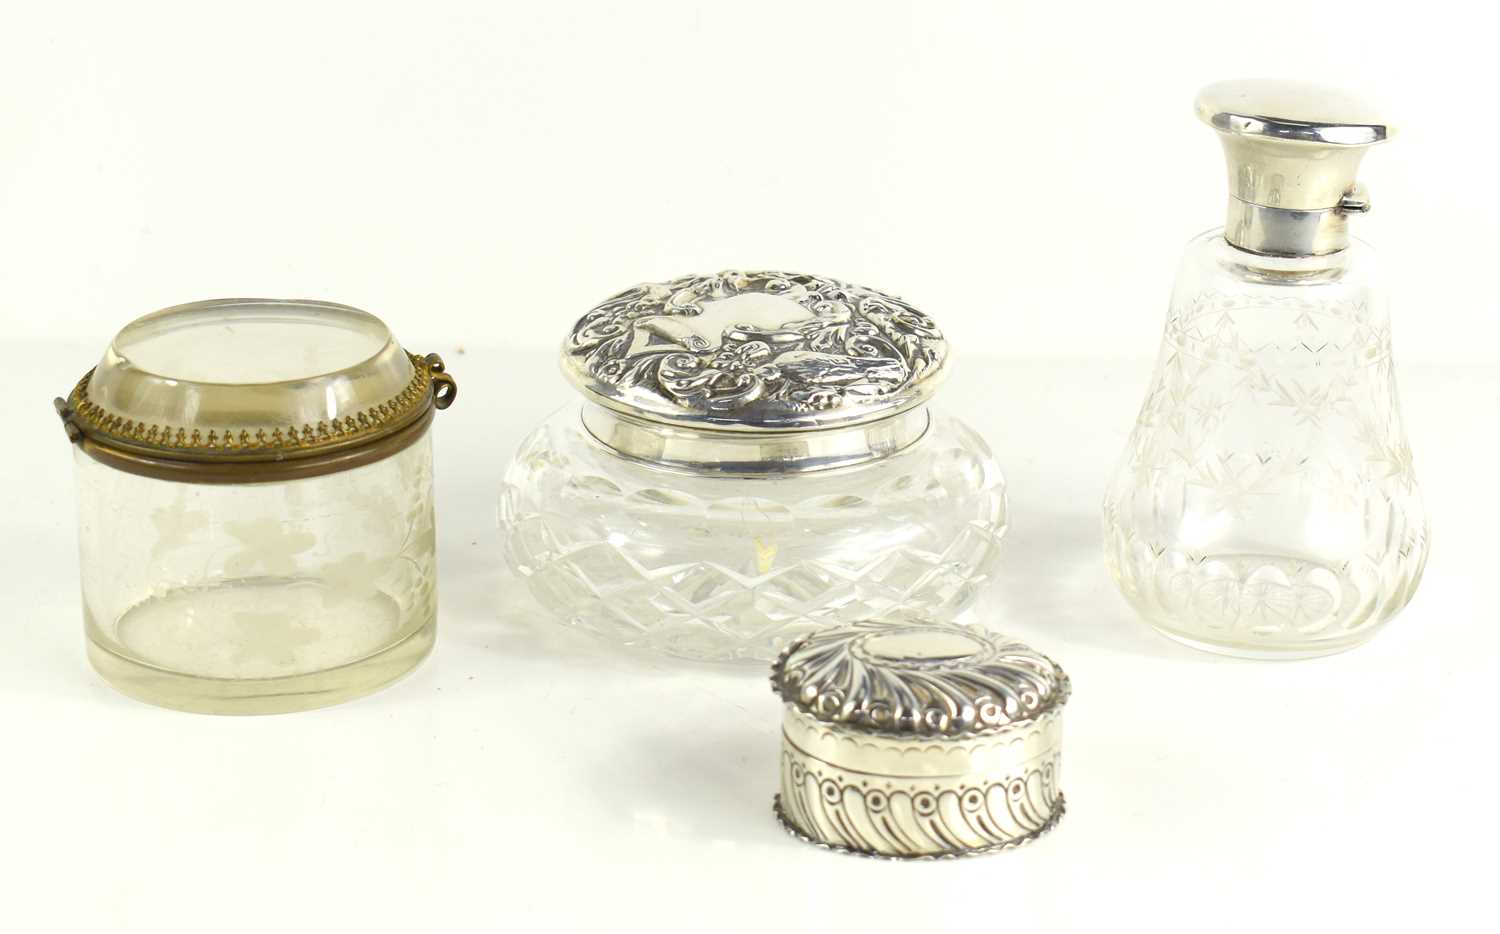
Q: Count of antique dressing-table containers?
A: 4